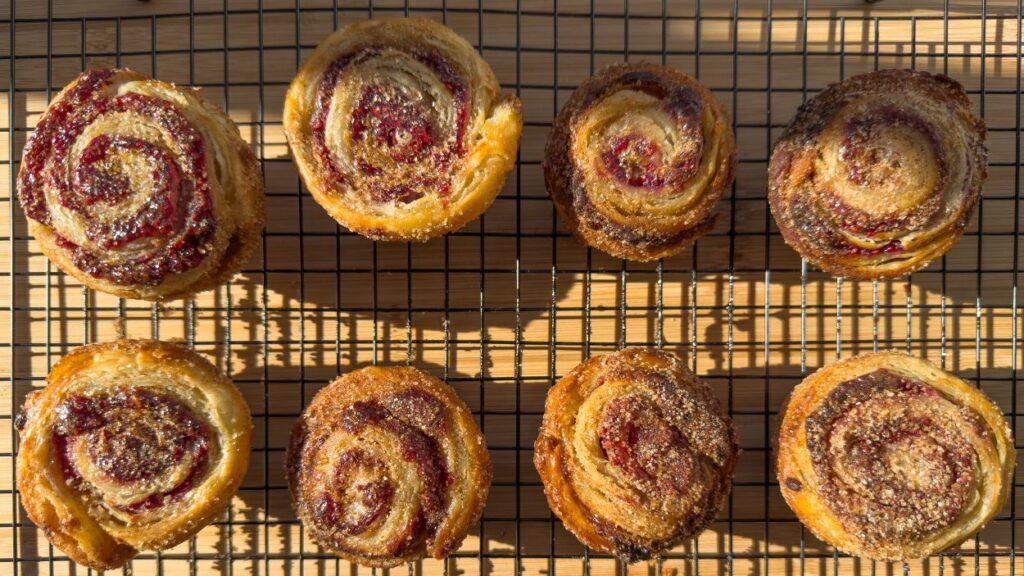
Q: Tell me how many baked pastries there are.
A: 8